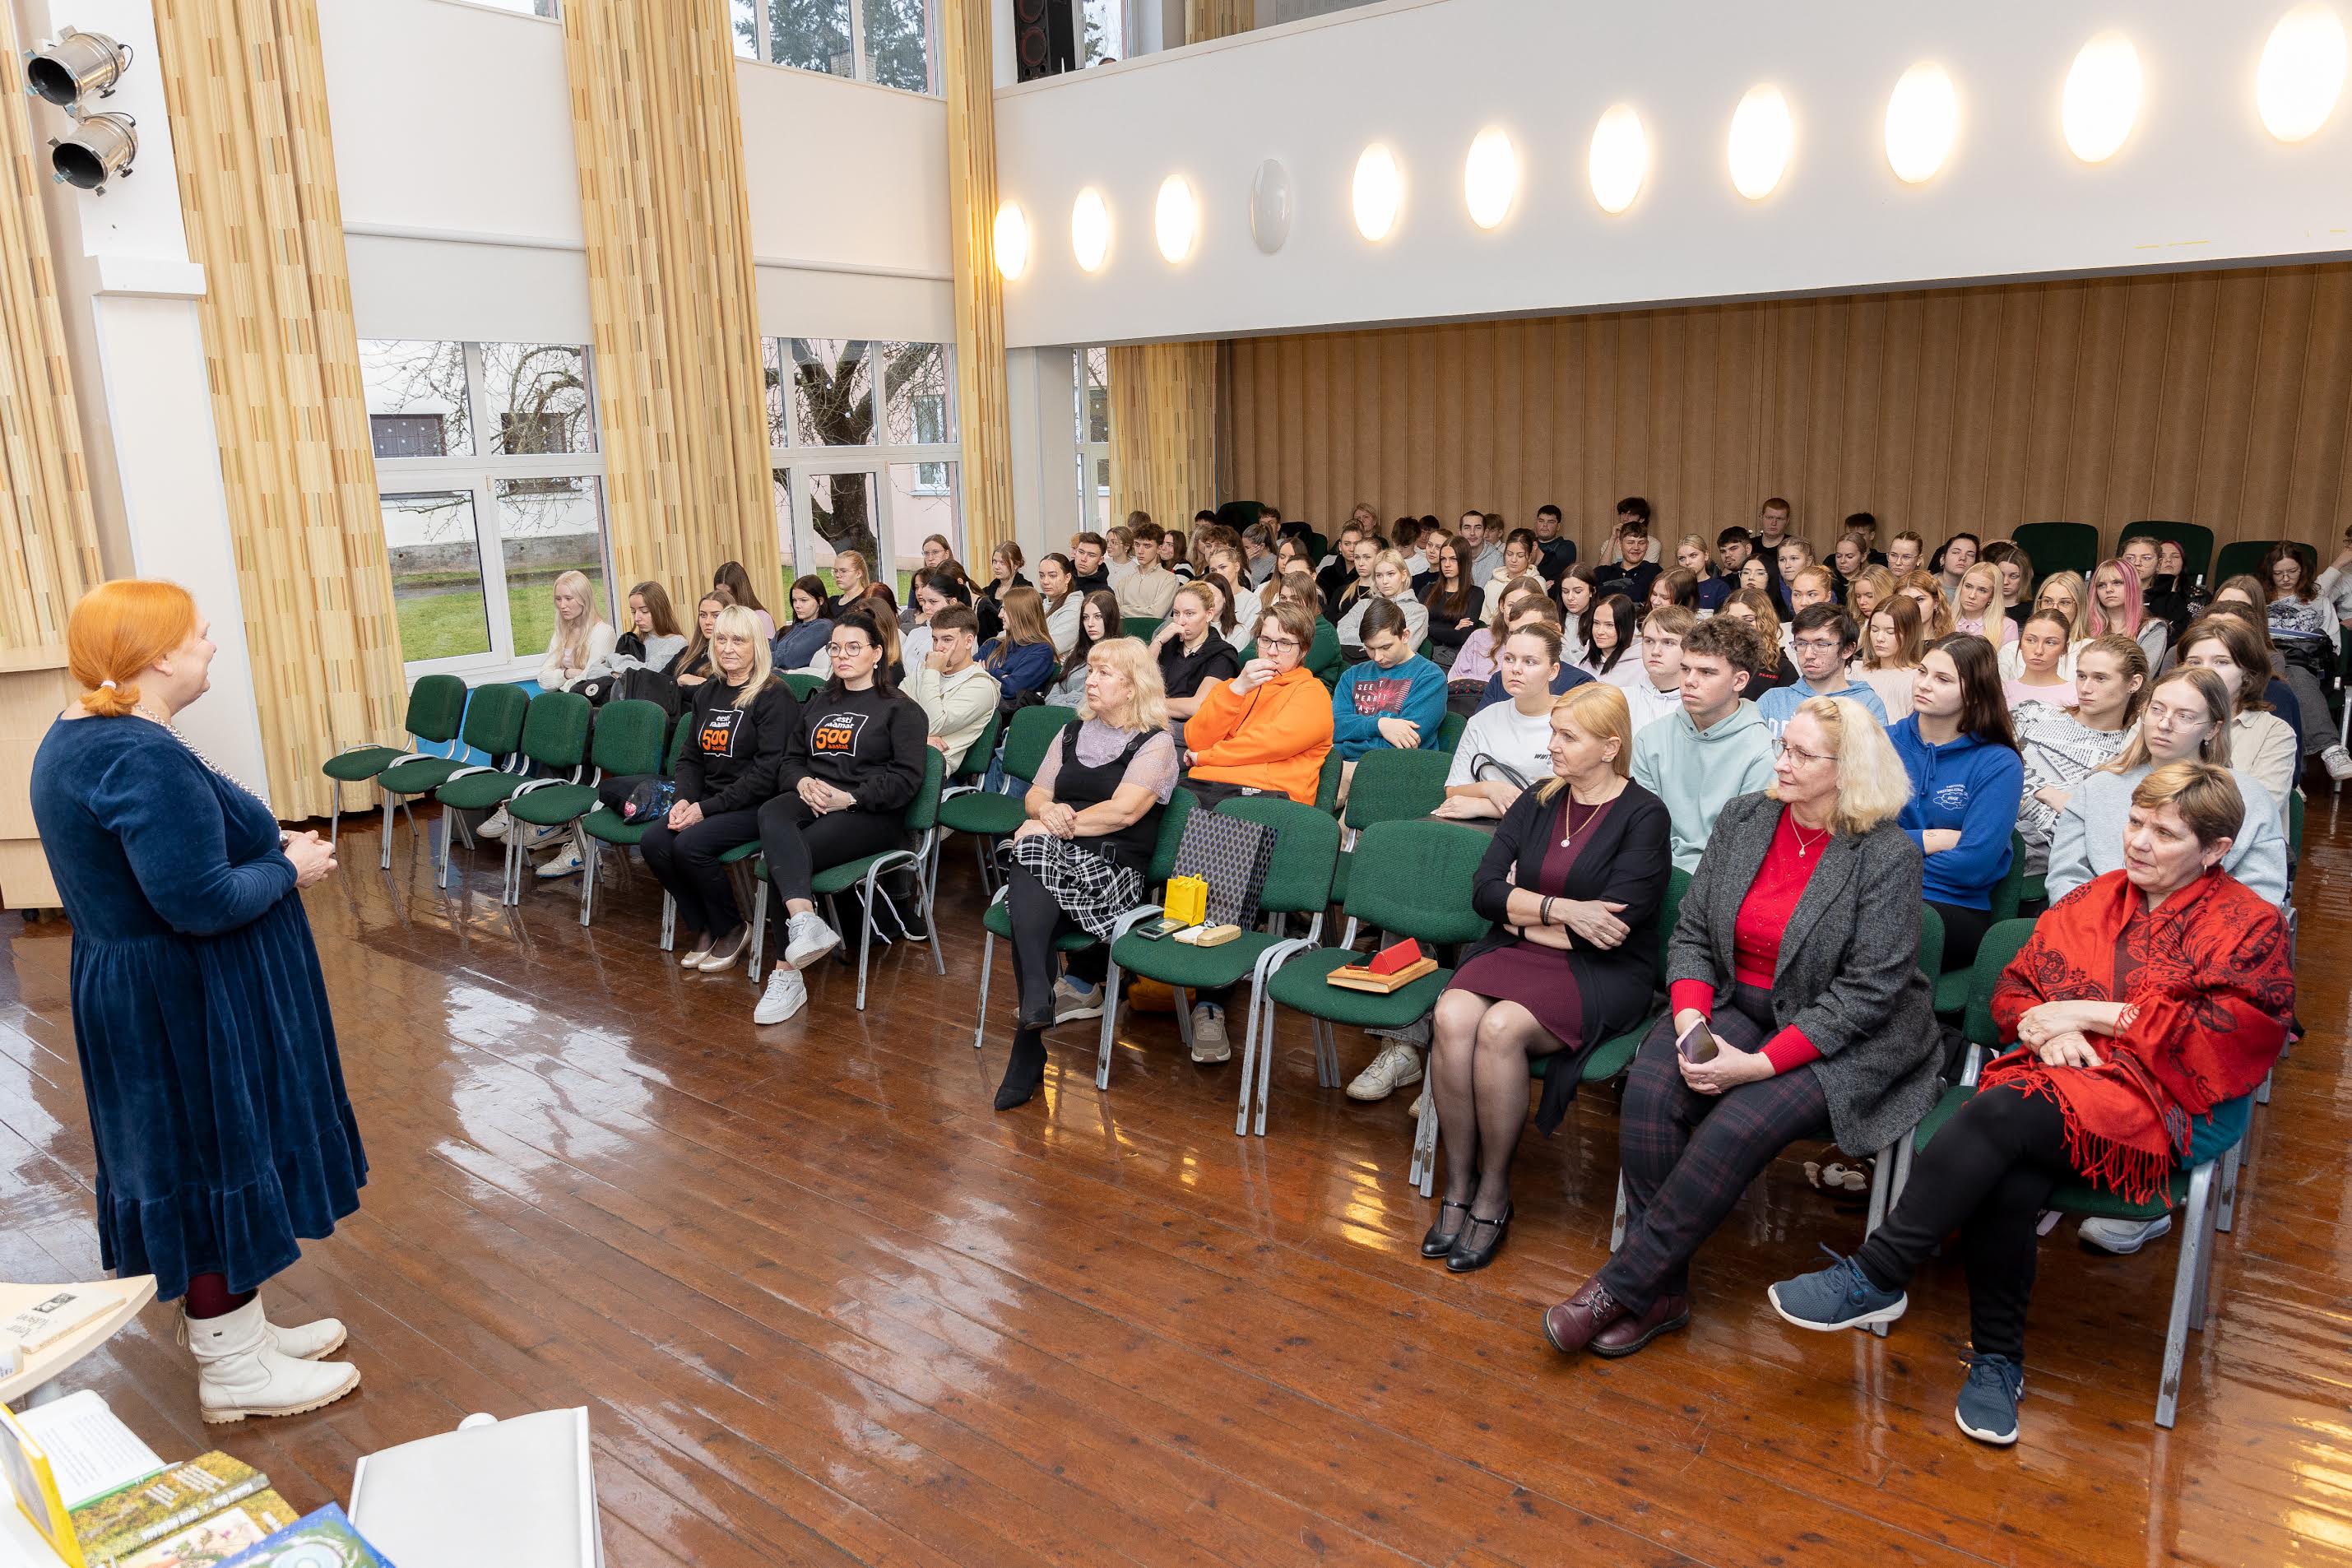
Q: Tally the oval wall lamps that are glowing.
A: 10